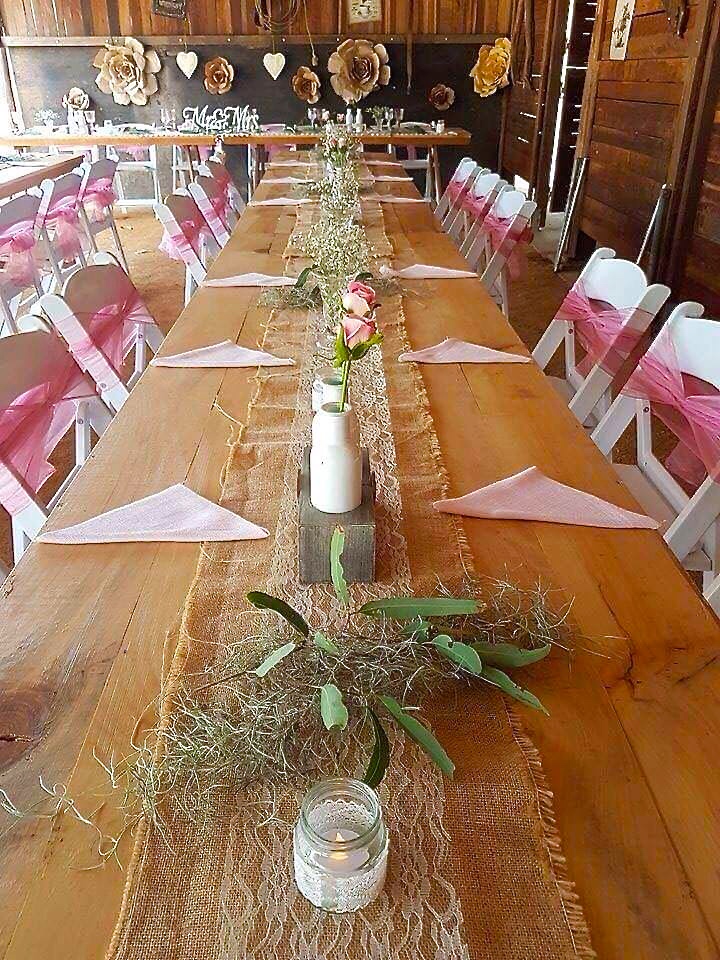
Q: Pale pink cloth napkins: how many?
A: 12